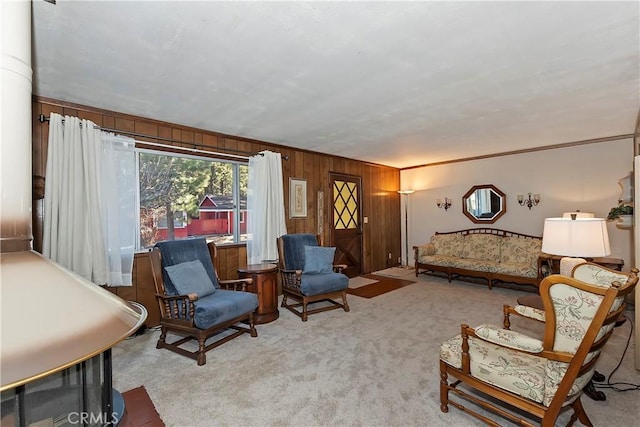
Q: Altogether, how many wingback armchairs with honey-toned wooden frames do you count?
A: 2